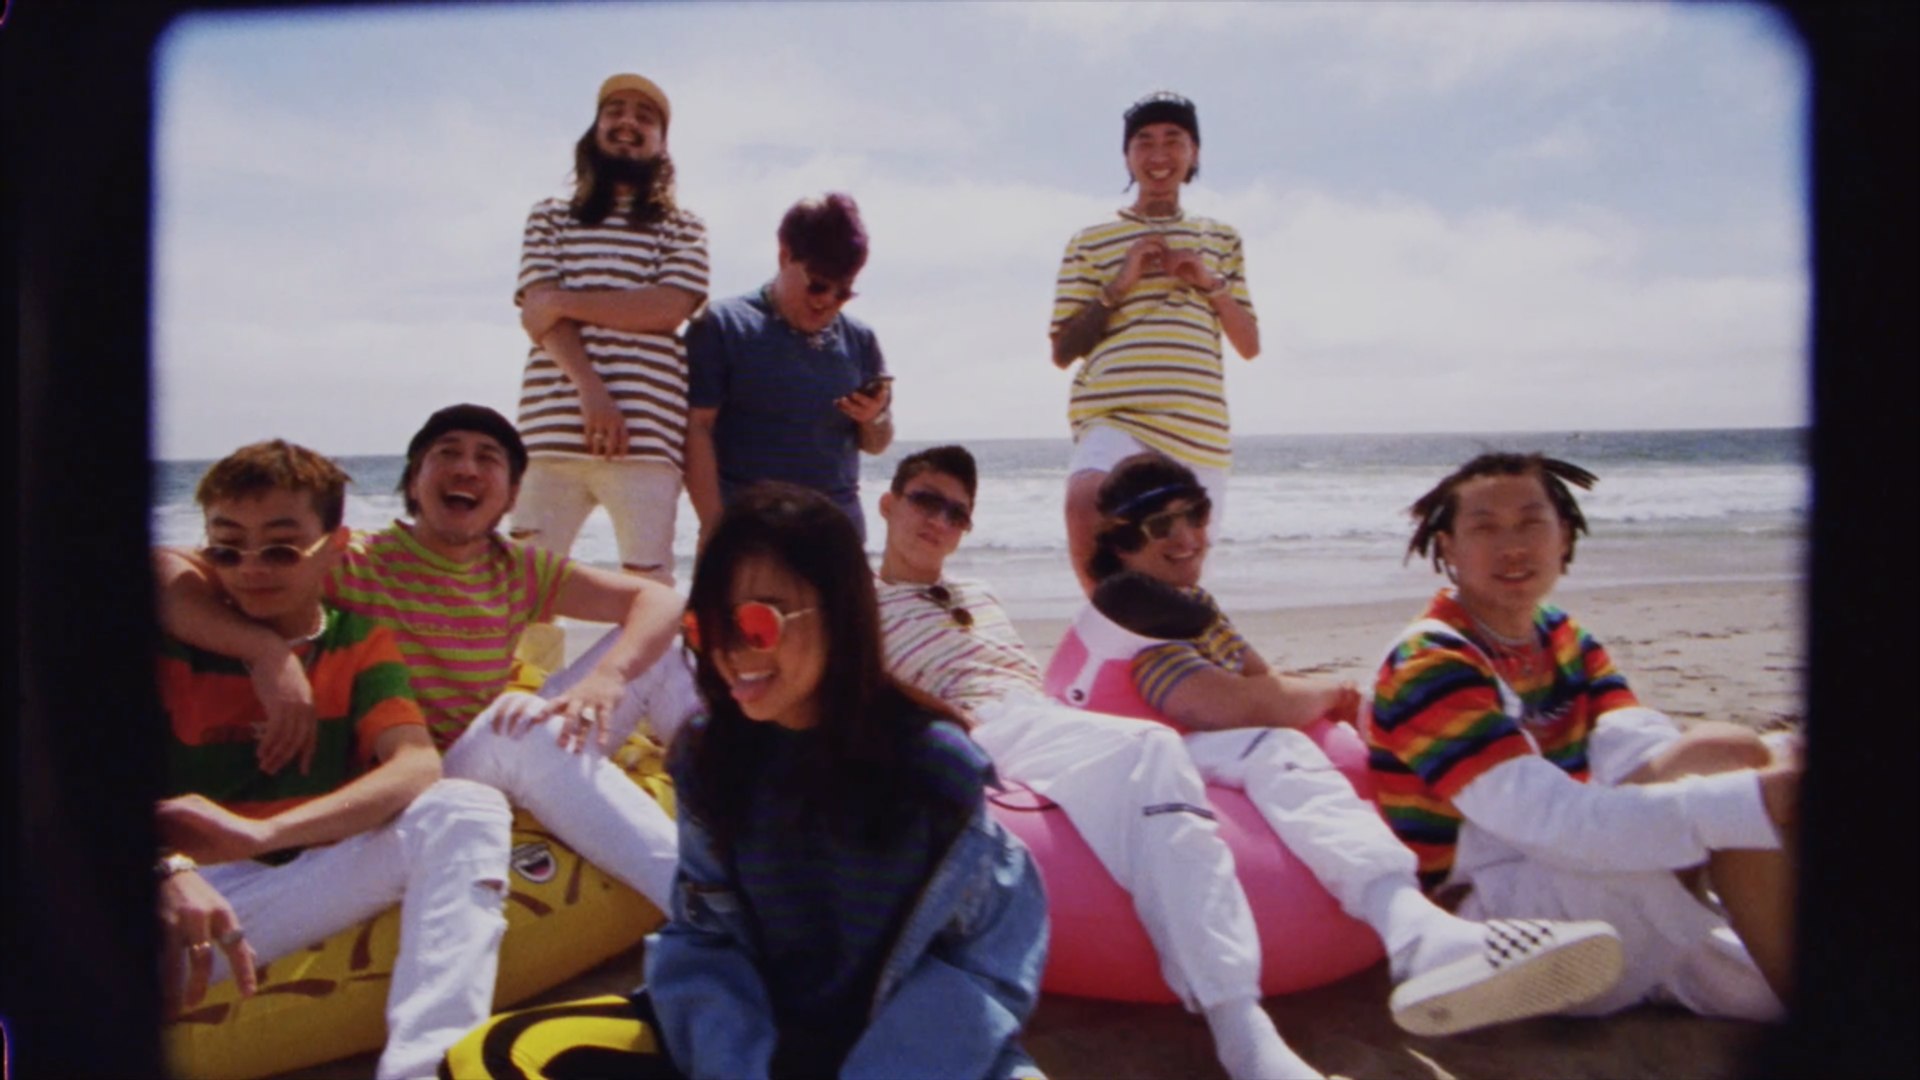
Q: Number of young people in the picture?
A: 9